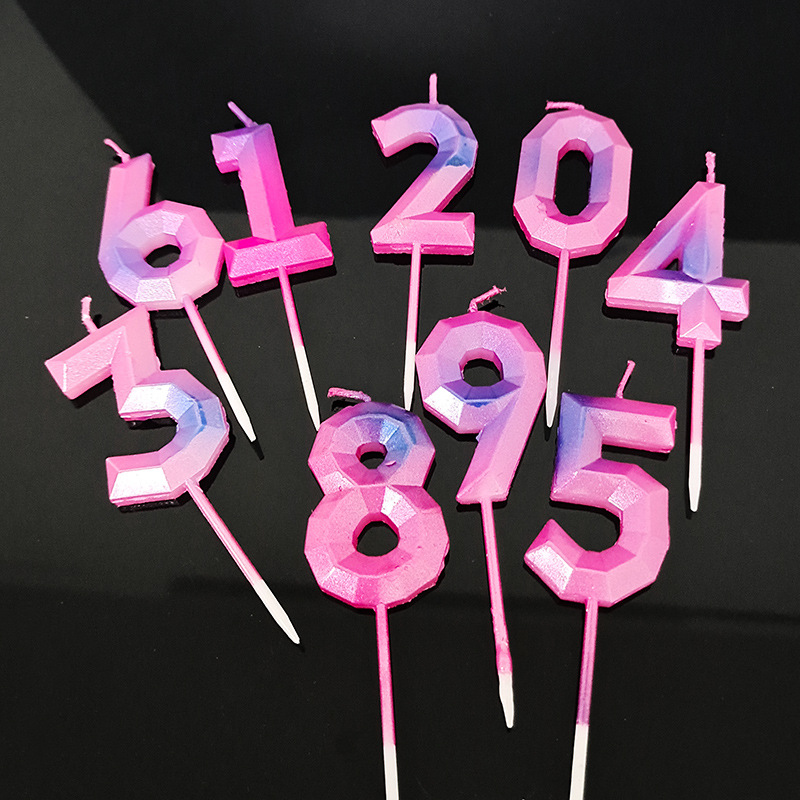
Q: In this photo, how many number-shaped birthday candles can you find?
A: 9